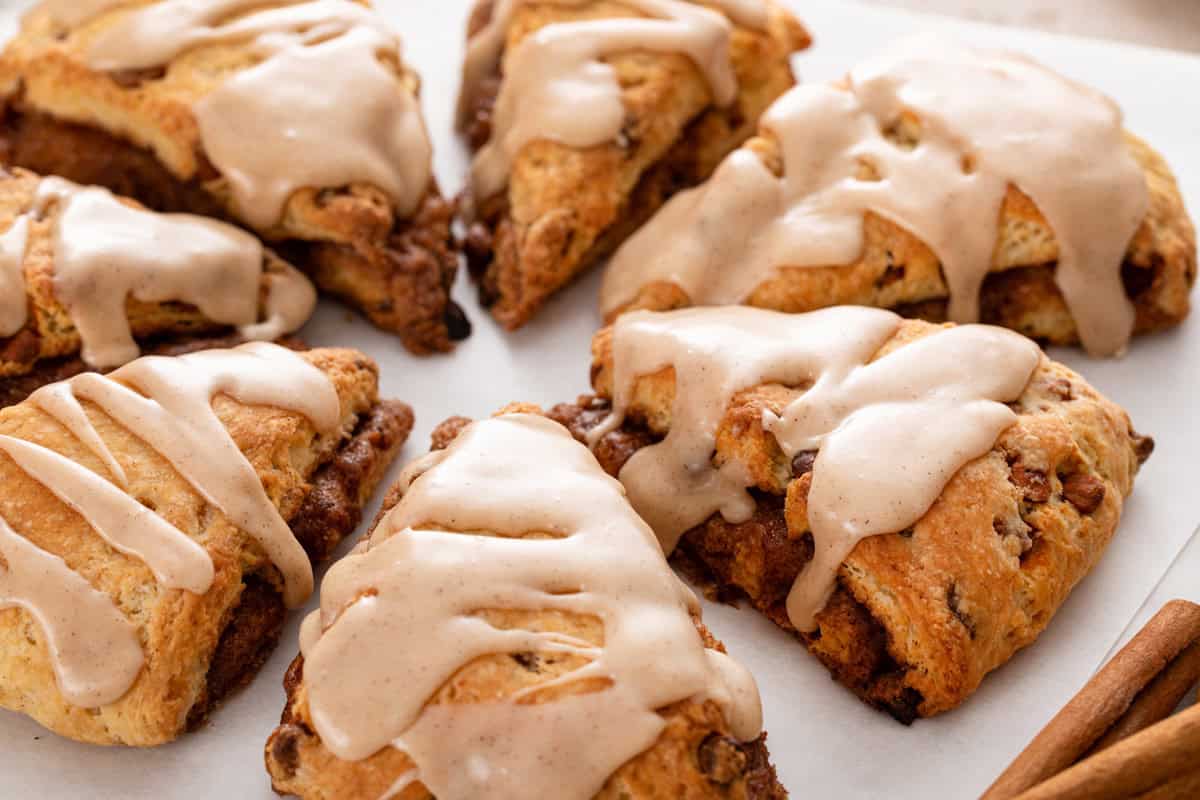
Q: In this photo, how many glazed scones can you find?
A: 7